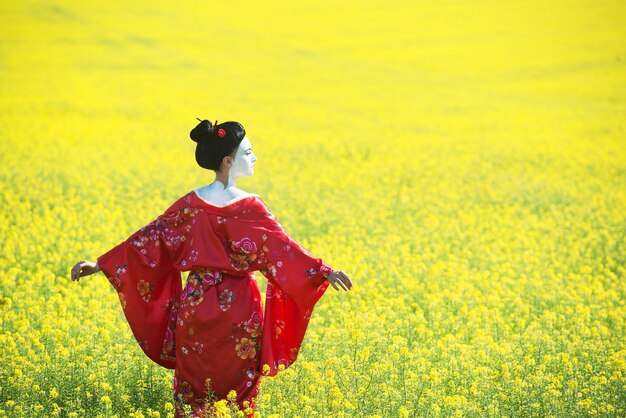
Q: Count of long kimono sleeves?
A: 2